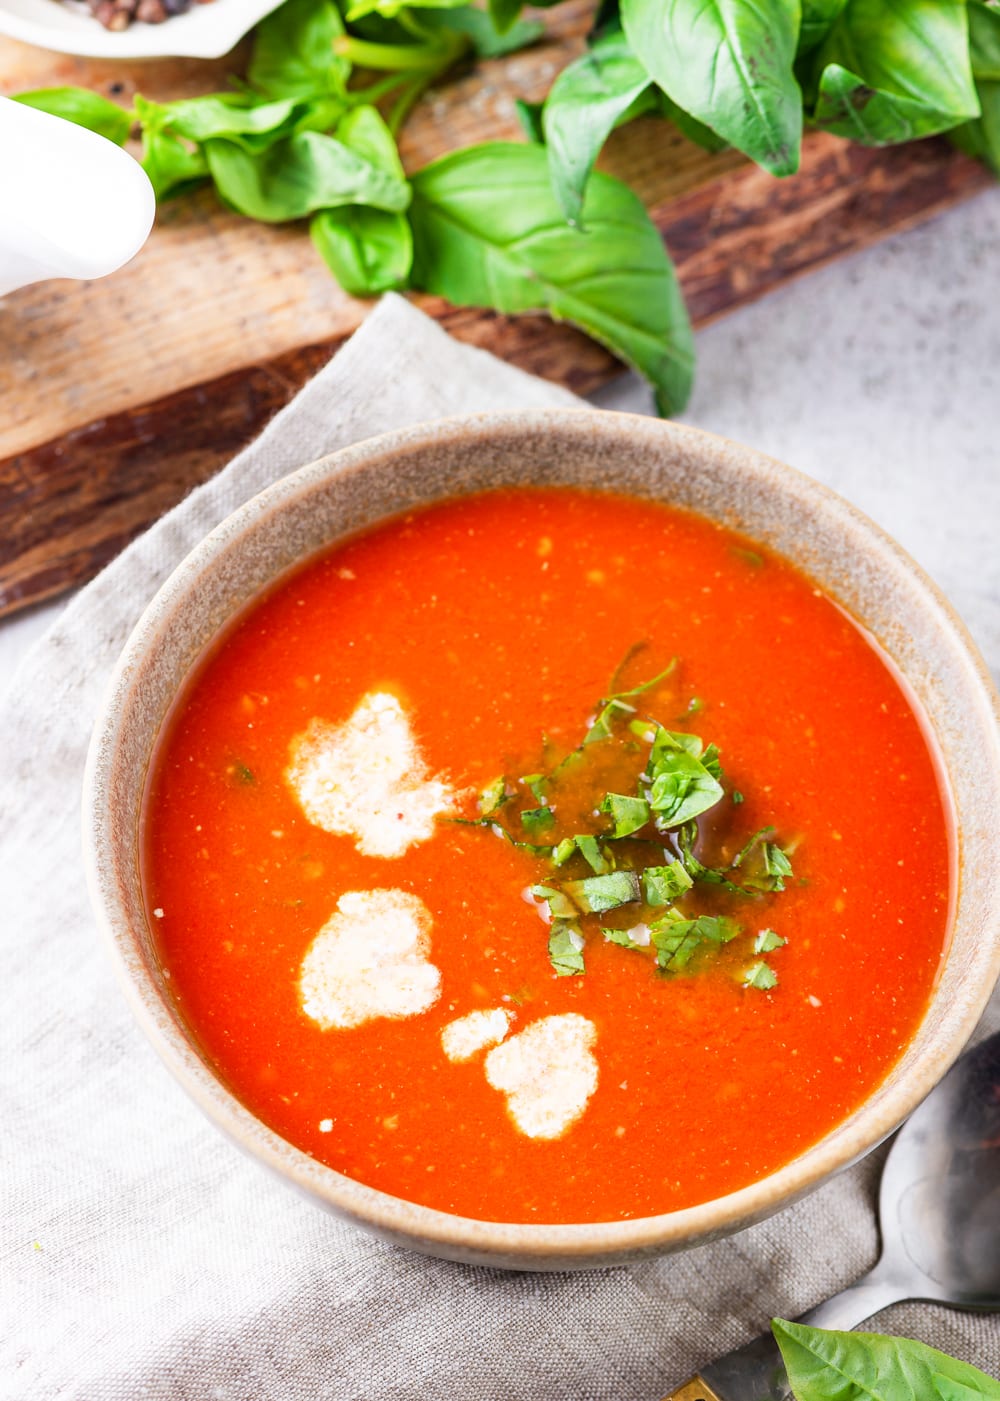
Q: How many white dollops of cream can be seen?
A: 4